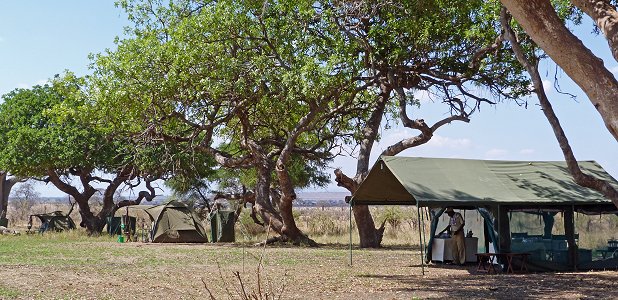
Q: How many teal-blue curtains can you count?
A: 2